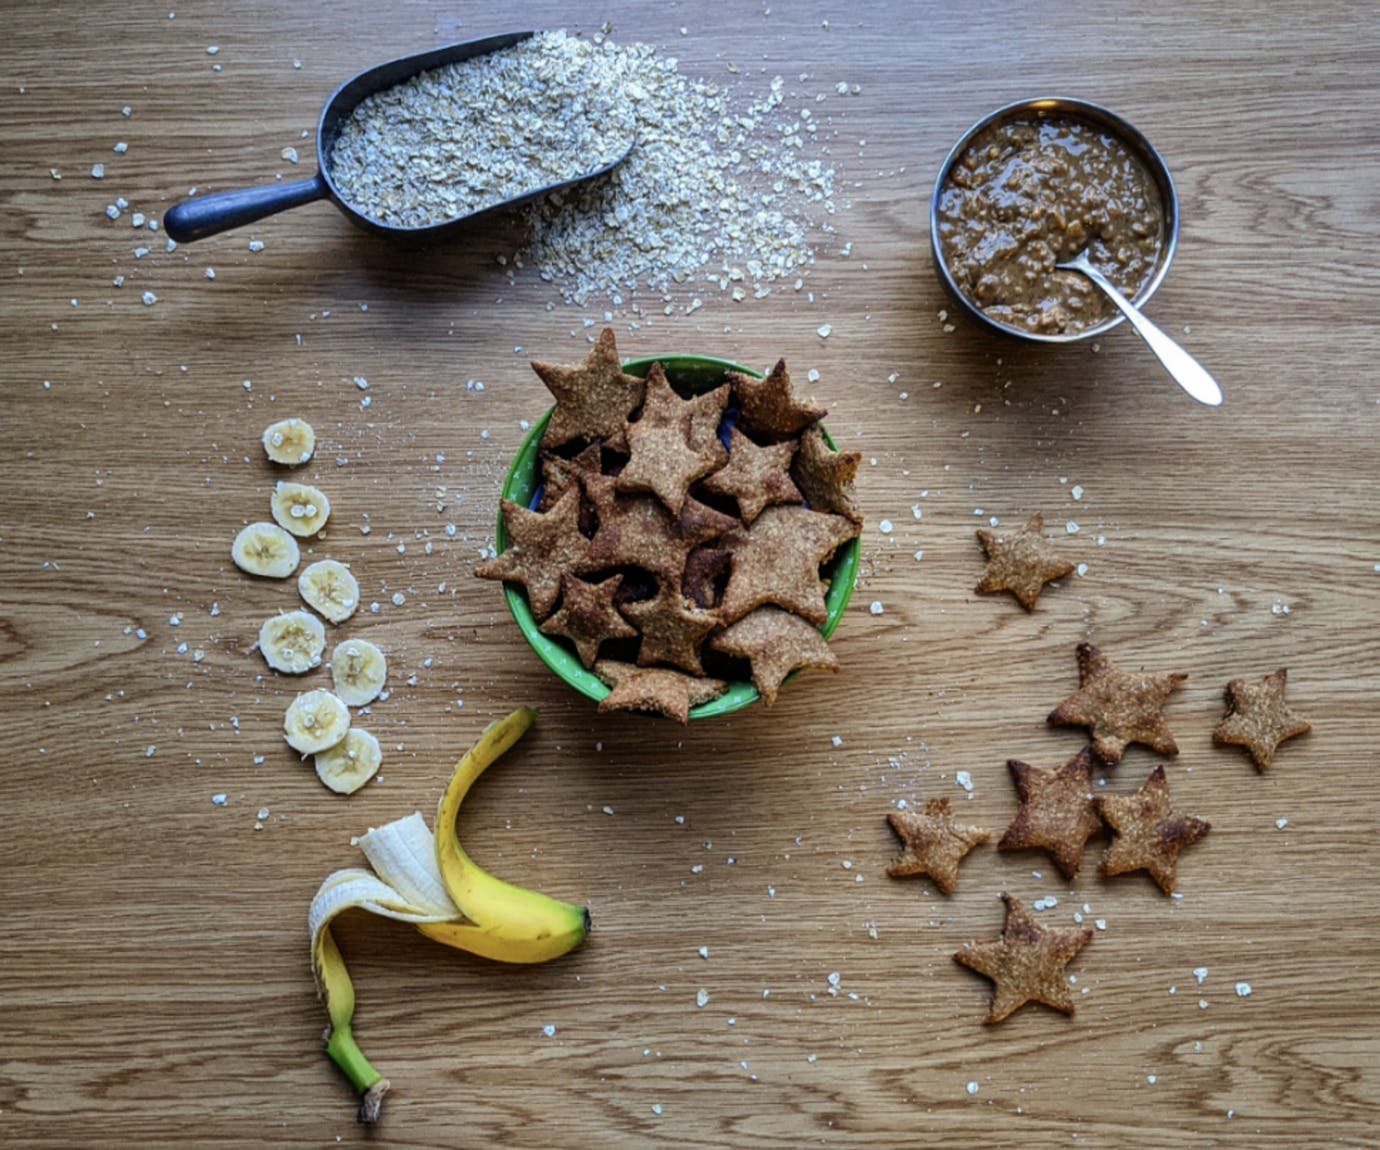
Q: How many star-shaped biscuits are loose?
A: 7